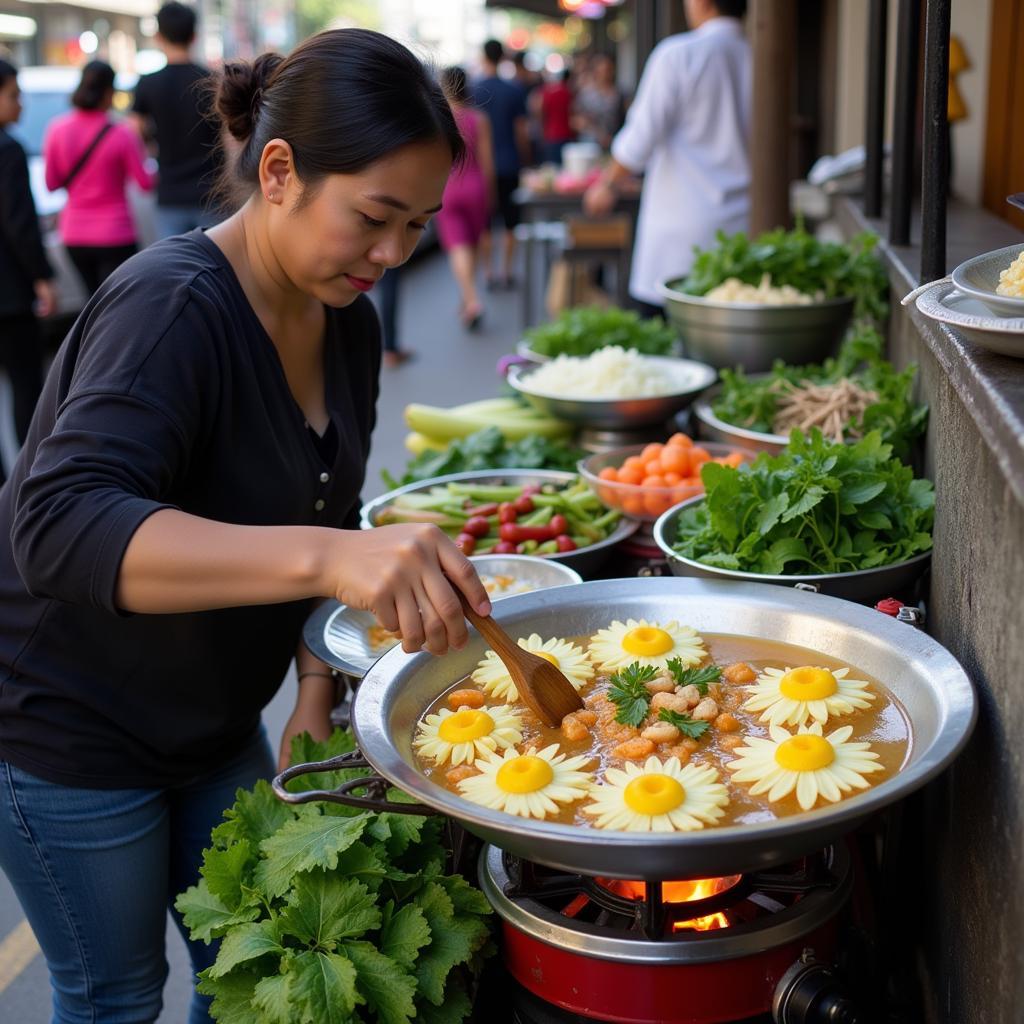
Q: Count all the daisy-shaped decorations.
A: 7